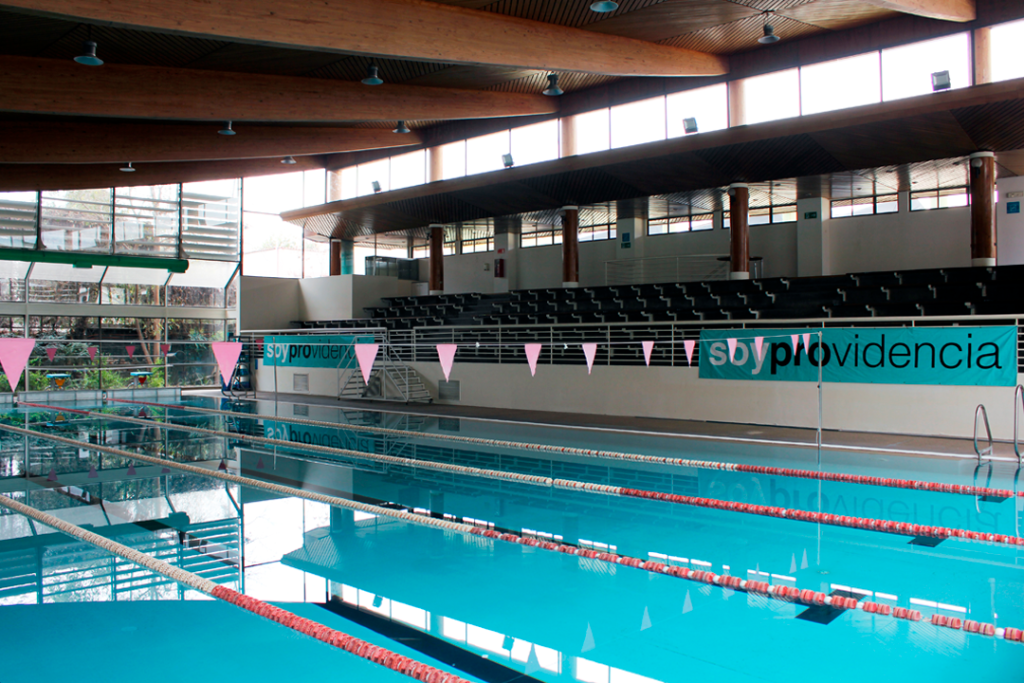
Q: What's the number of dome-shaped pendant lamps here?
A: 9